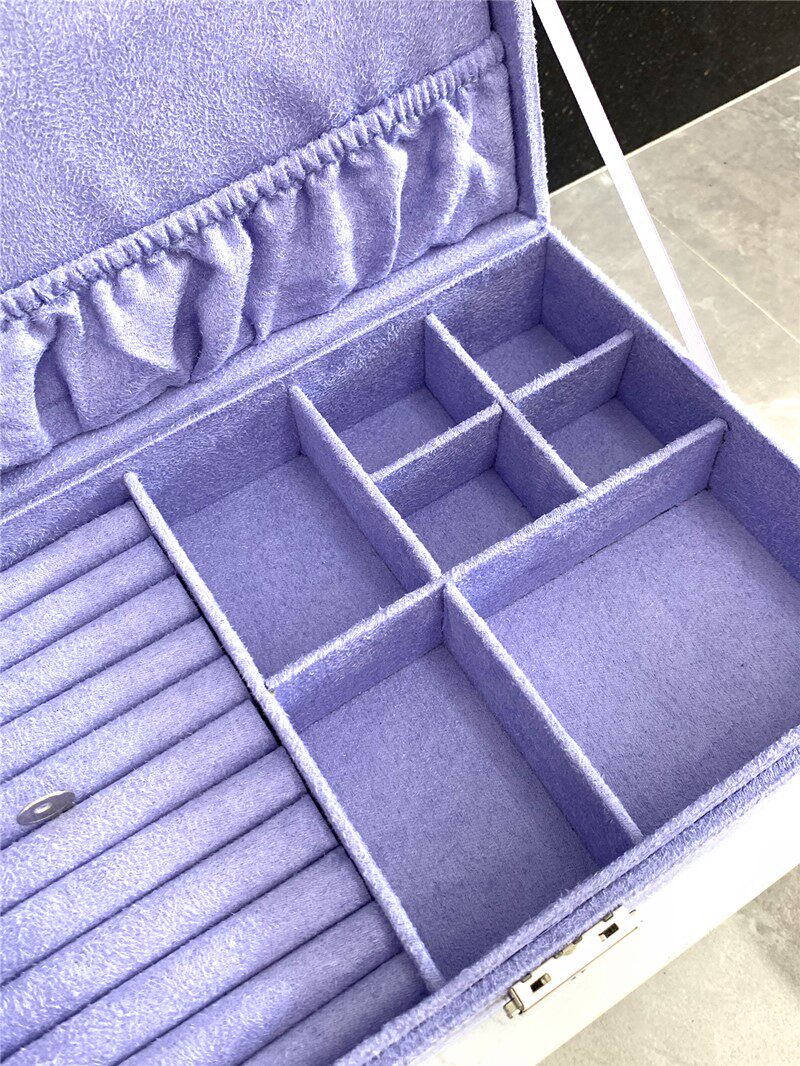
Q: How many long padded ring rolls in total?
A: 11